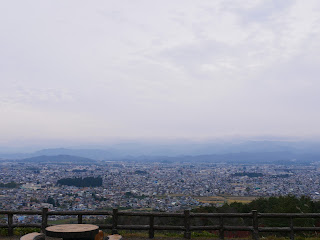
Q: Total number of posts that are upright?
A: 9